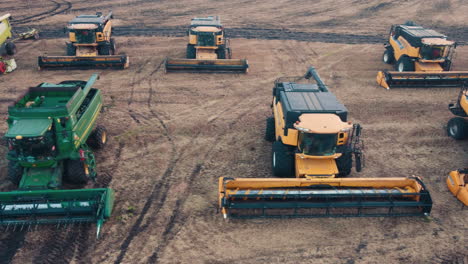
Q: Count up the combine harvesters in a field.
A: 7